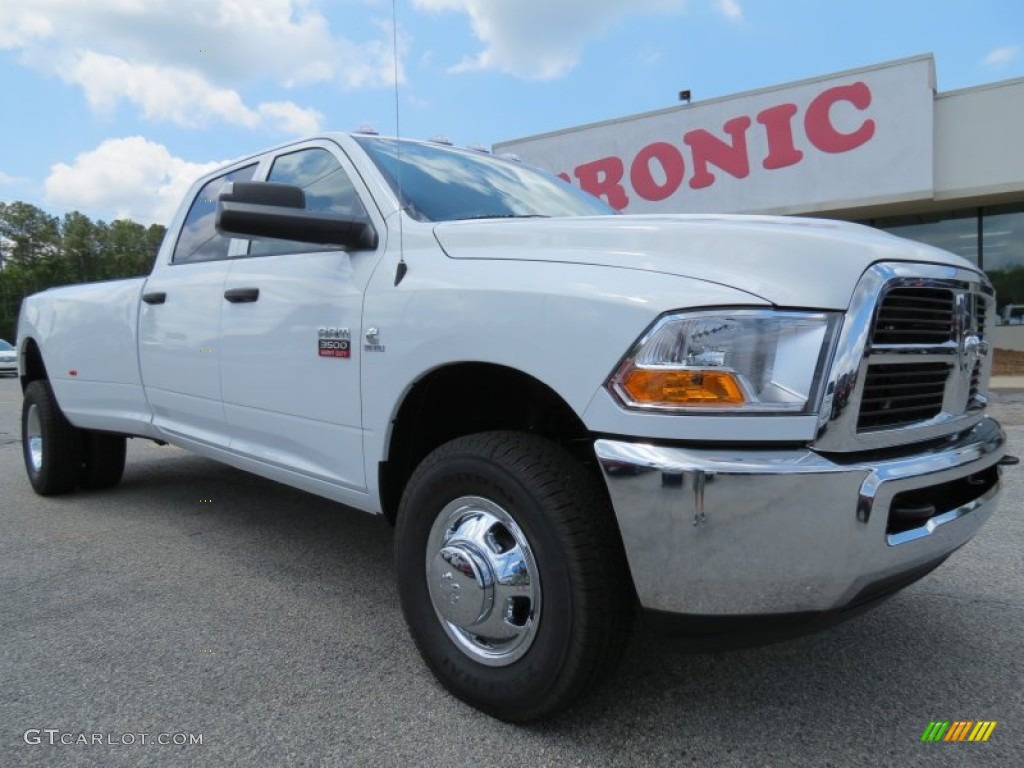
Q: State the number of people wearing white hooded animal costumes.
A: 0